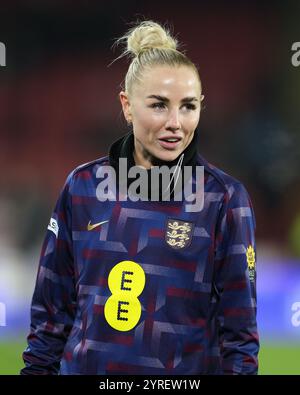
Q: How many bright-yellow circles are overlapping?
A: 2